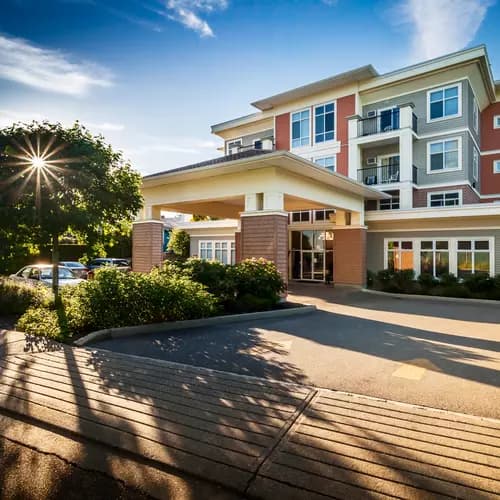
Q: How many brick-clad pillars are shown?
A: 3